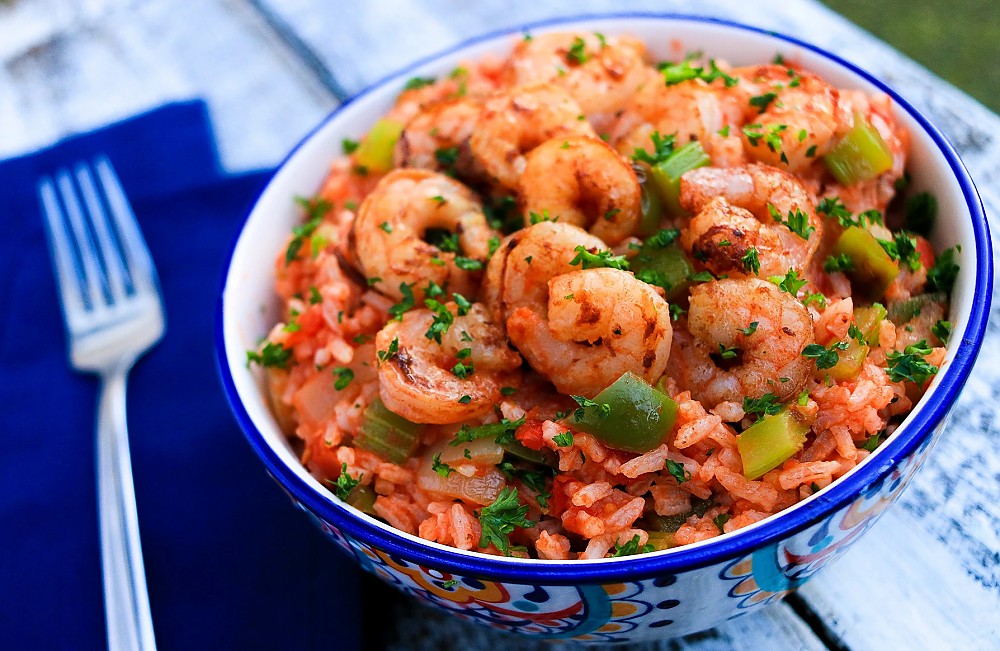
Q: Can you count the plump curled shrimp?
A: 12